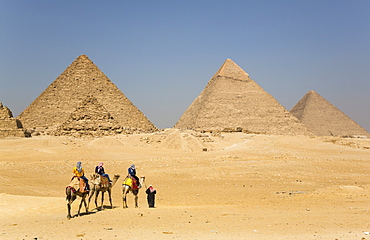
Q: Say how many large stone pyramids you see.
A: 3